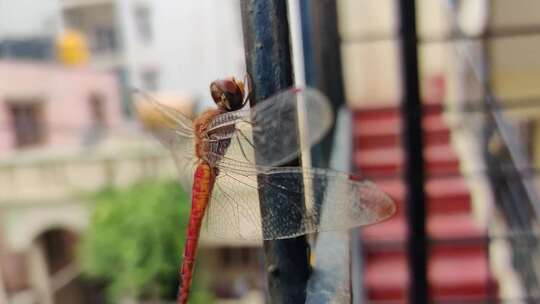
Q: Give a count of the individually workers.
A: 0